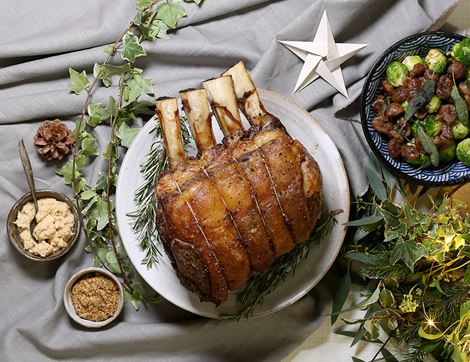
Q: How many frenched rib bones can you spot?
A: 4